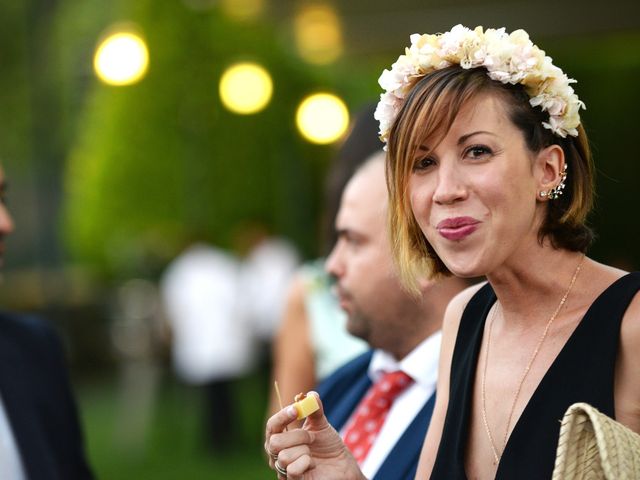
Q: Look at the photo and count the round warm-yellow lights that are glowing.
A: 3